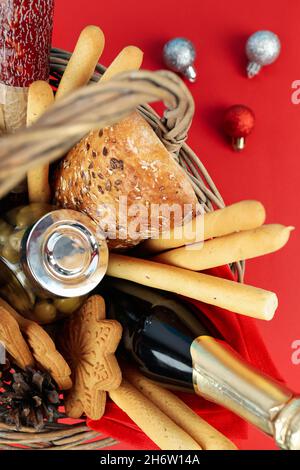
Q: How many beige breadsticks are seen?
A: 8